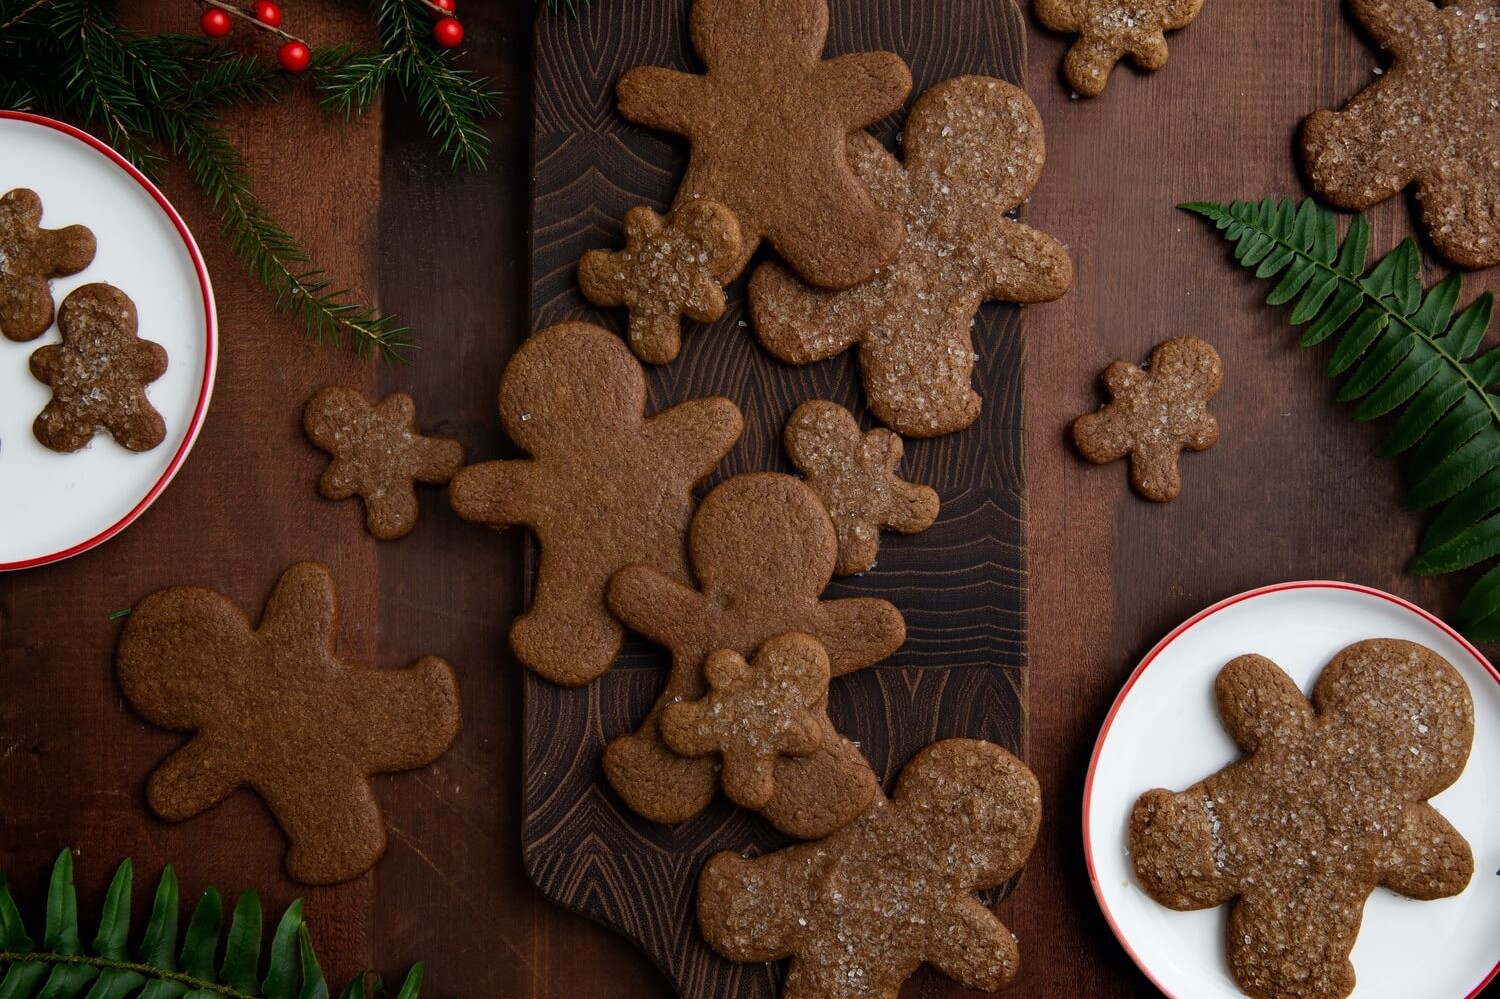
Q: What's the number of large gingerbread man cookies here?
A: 8